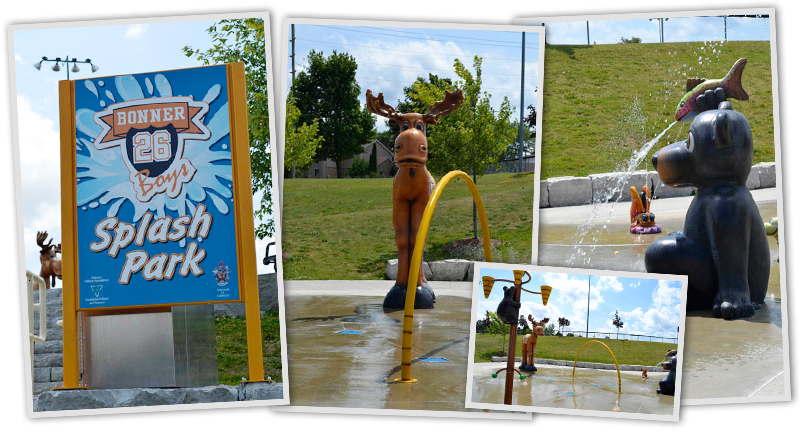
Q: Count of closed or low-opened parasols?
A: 0